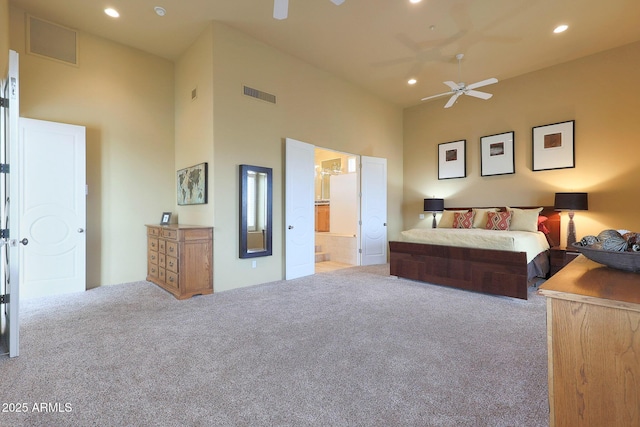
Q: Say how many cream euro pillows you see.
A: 3